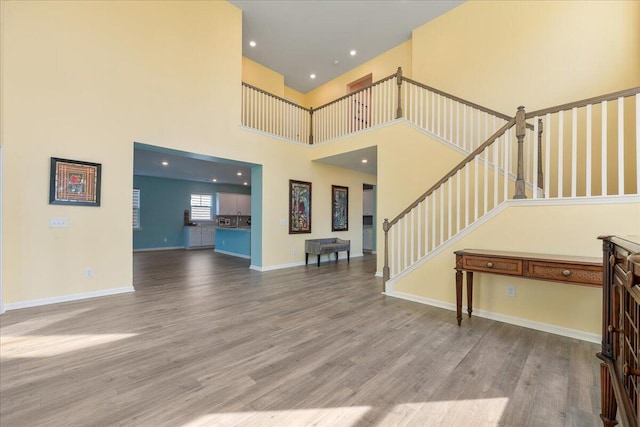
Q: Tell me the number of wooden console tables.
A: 1